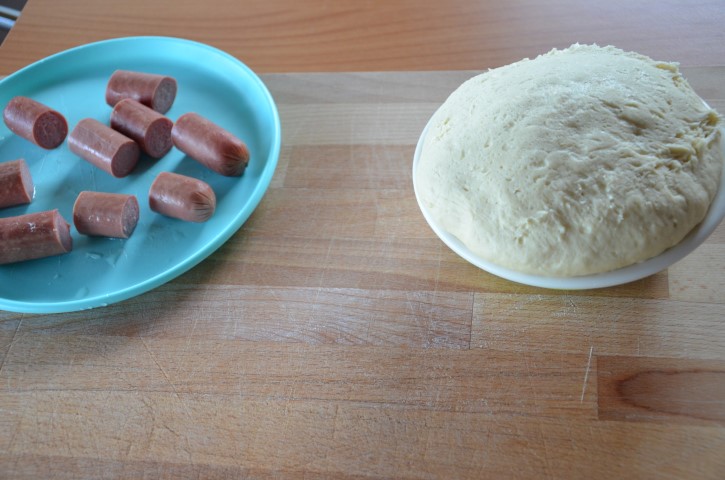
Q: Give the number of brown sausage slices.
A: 9